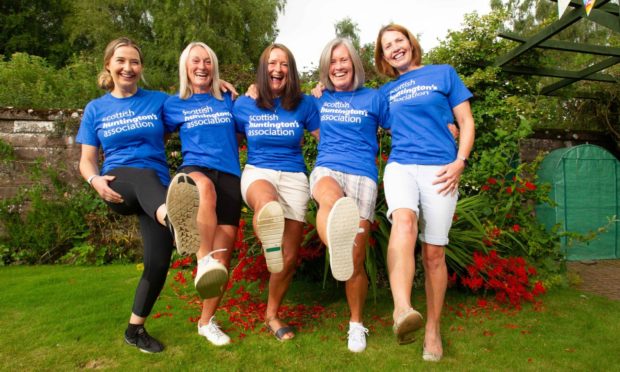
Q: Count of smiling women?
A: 5